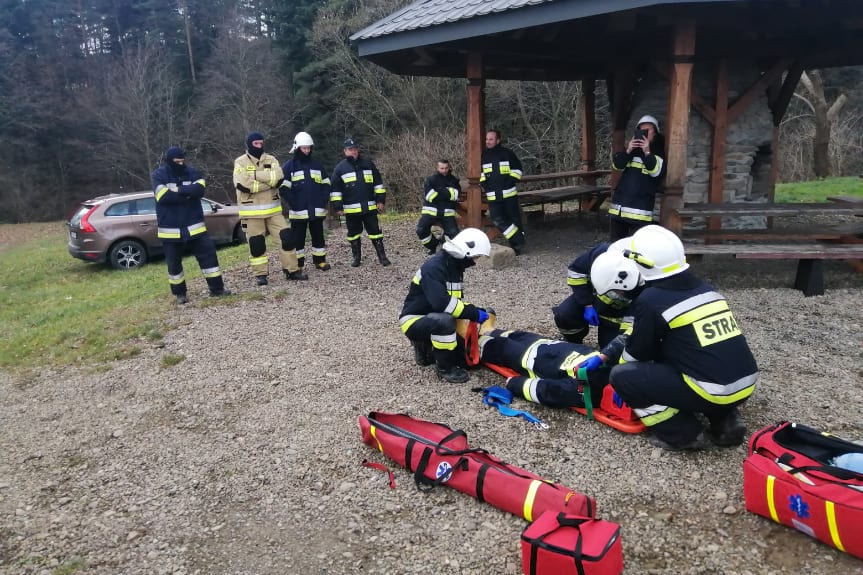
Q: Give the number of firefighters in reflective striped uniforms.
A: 11